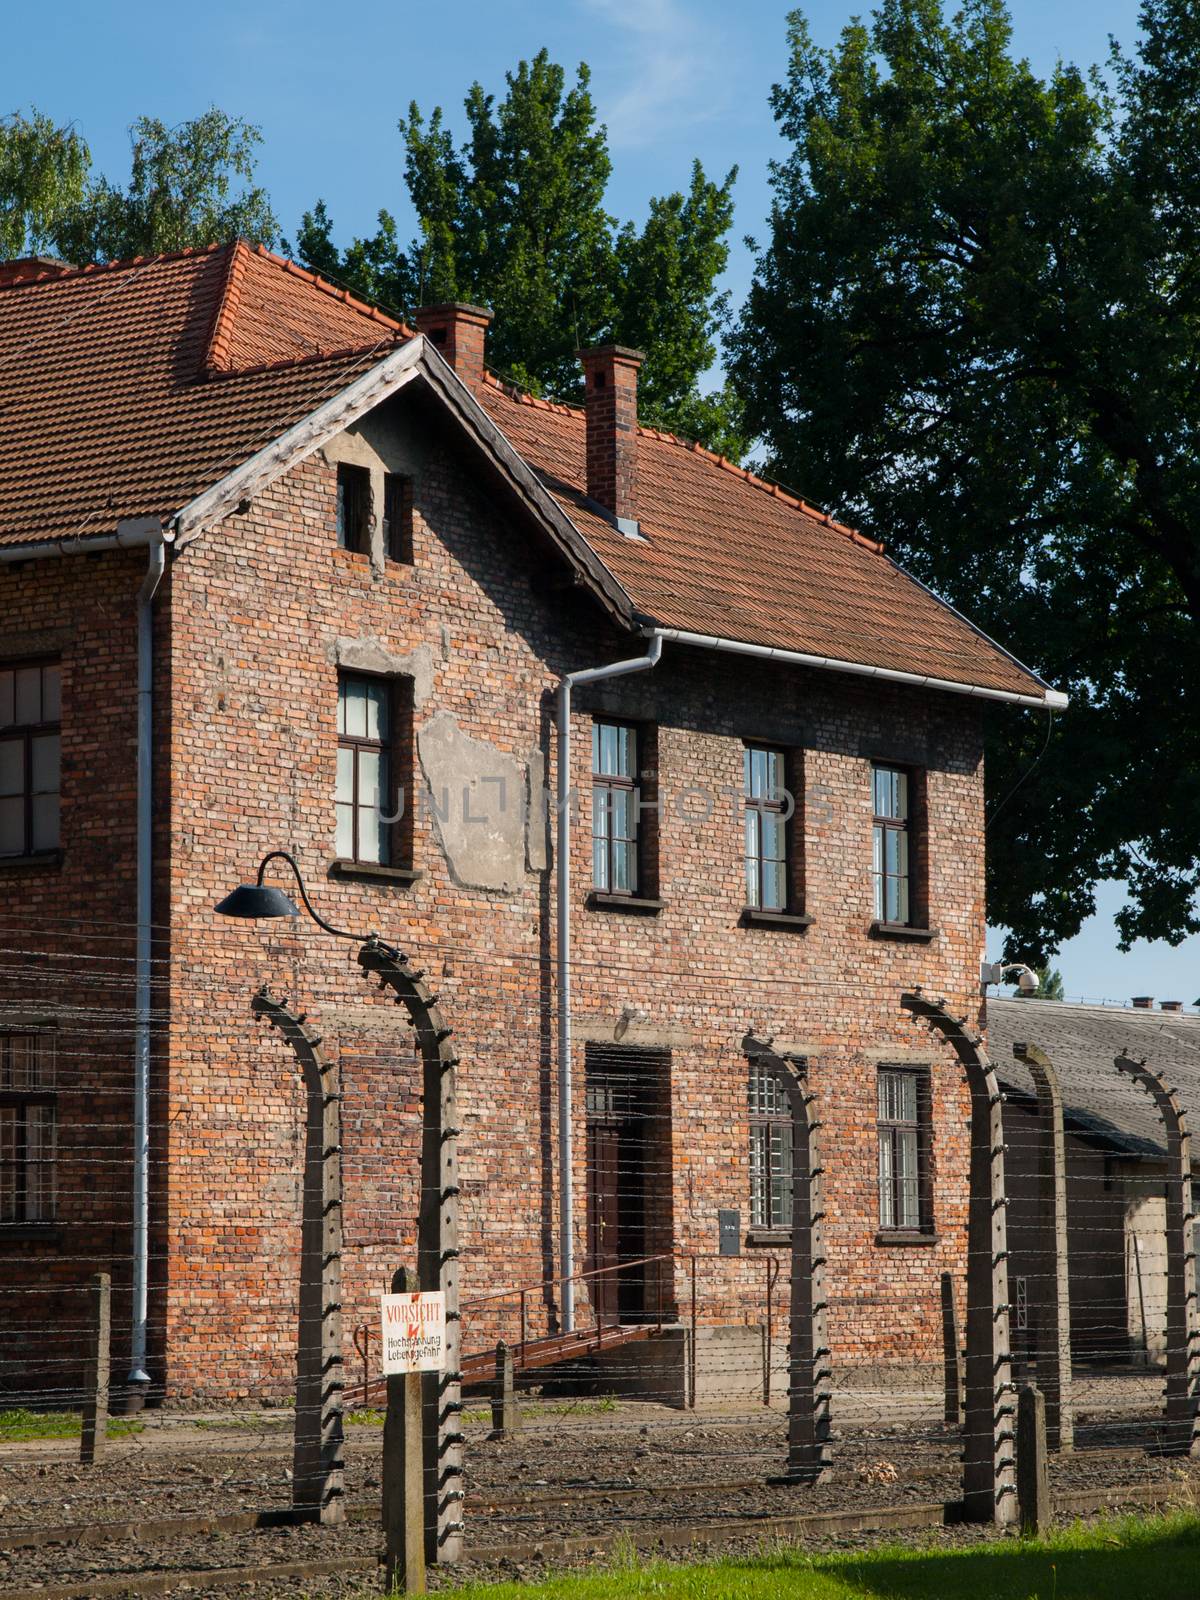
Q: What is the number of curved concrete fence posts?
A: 6